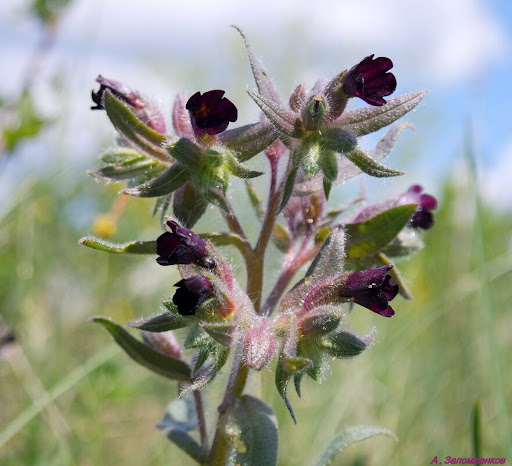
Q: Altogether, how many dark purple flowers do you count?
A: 7